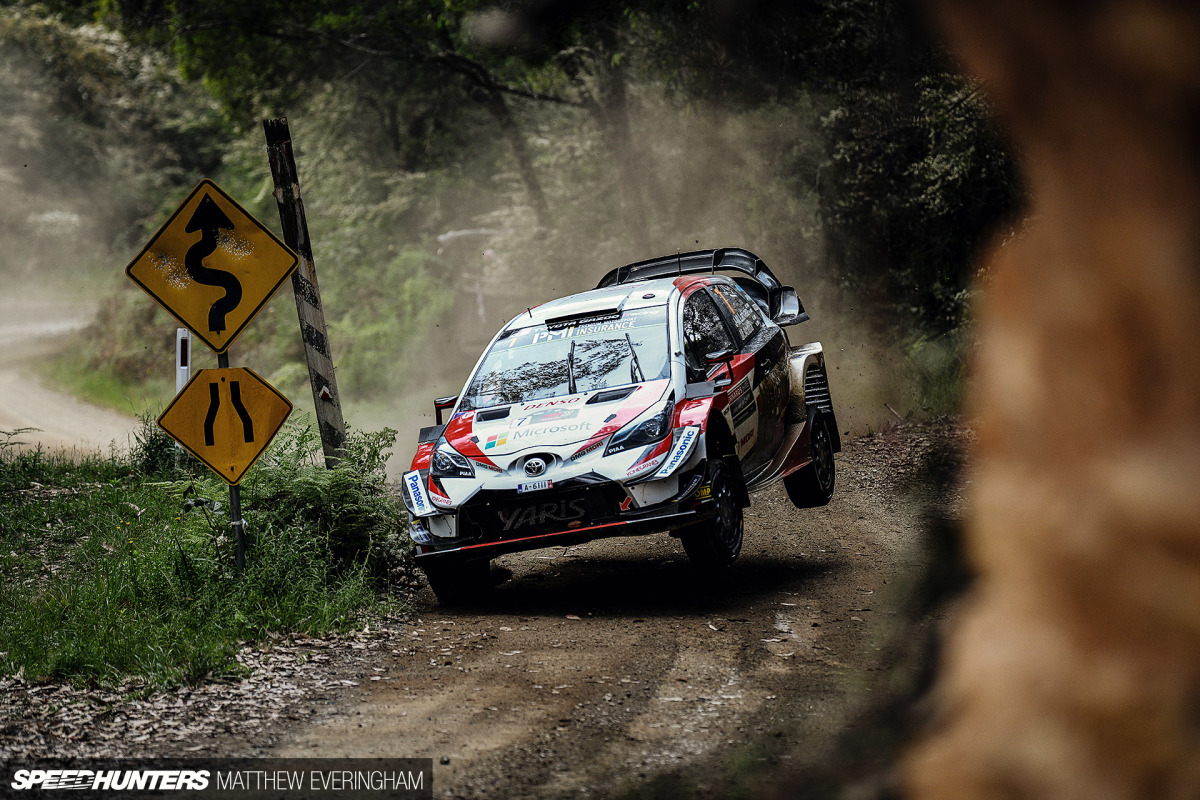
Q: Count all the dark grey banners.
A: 1